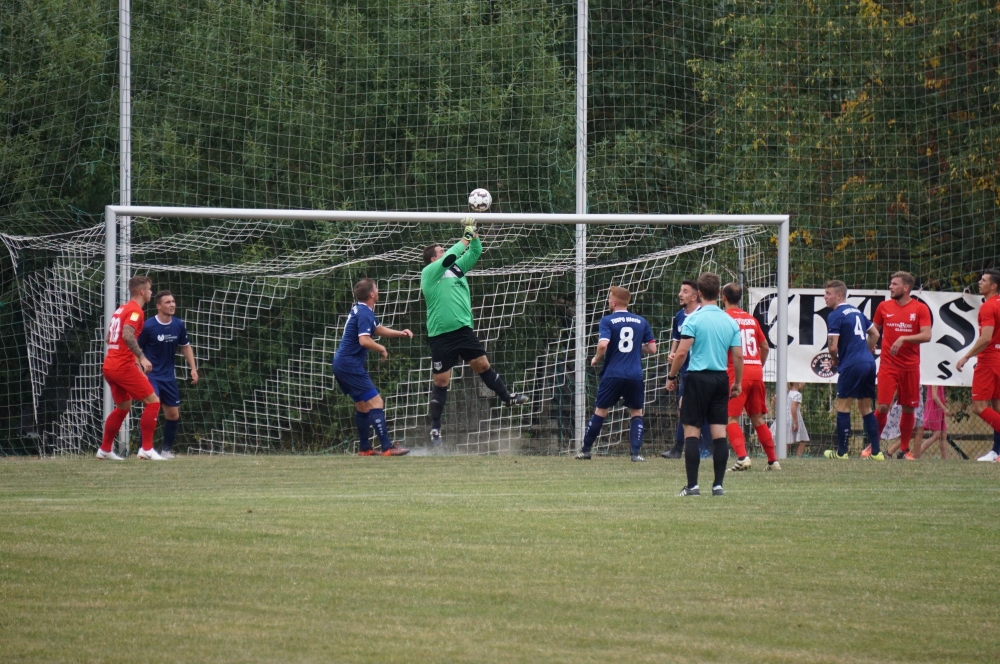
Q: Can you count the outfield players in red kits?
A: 4